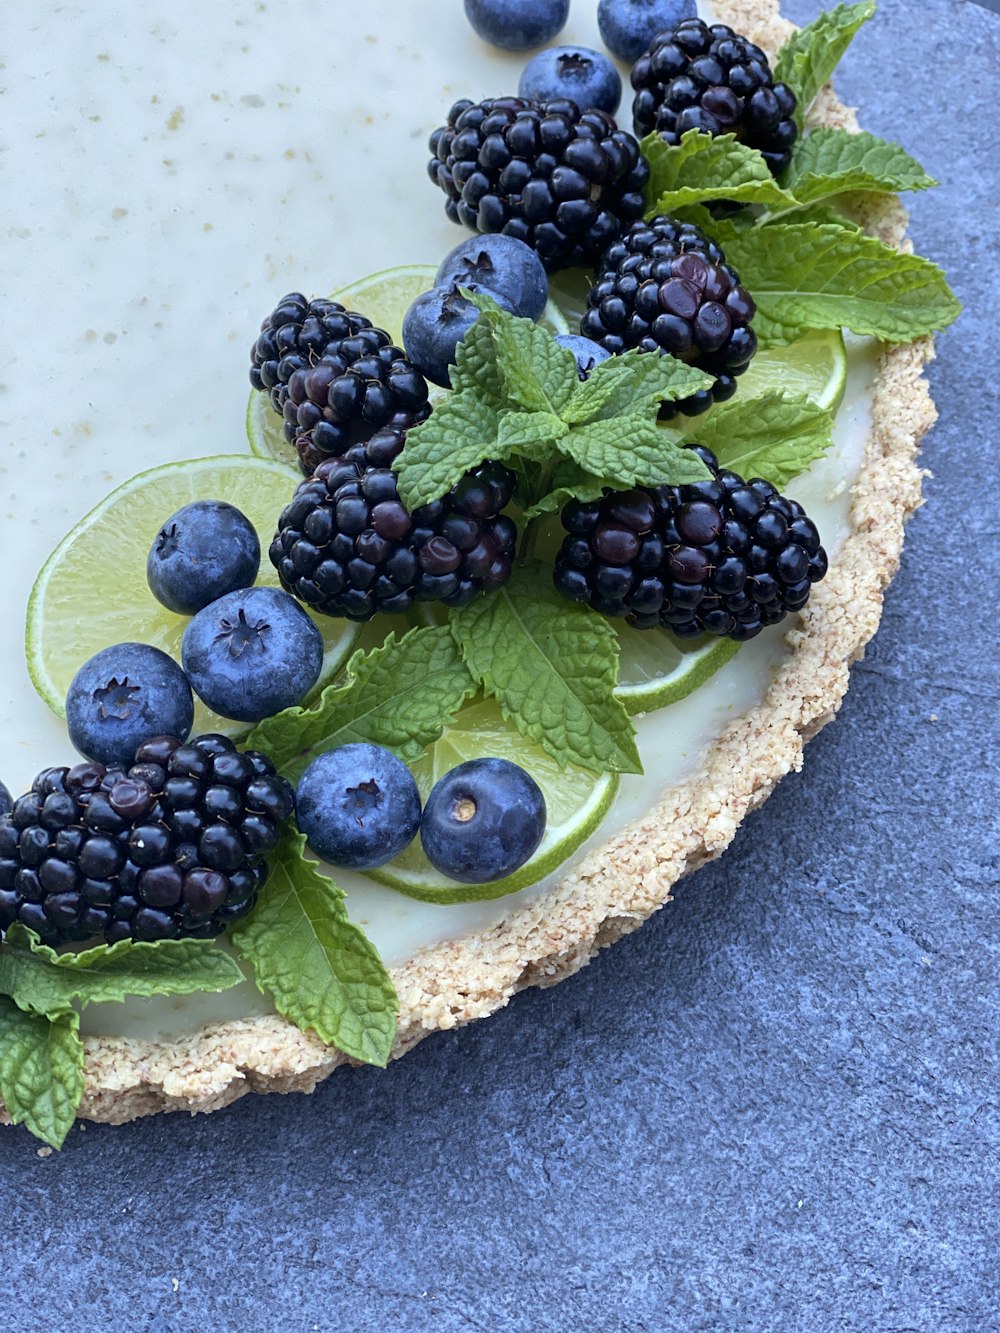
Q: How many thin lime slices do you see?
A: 5